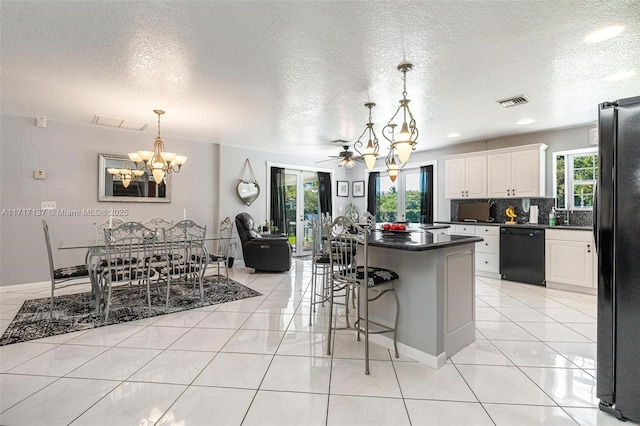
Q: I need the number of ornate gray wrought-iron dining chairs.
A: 6